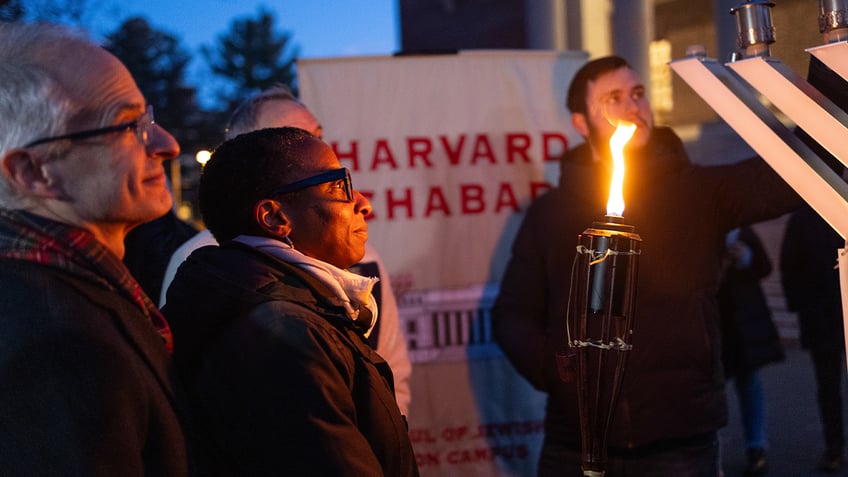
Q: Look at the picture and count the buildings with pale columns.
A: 1